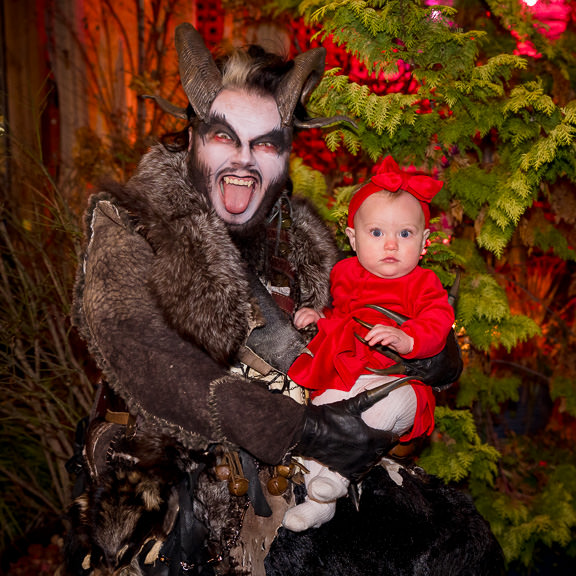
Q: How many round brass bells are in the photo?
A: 4